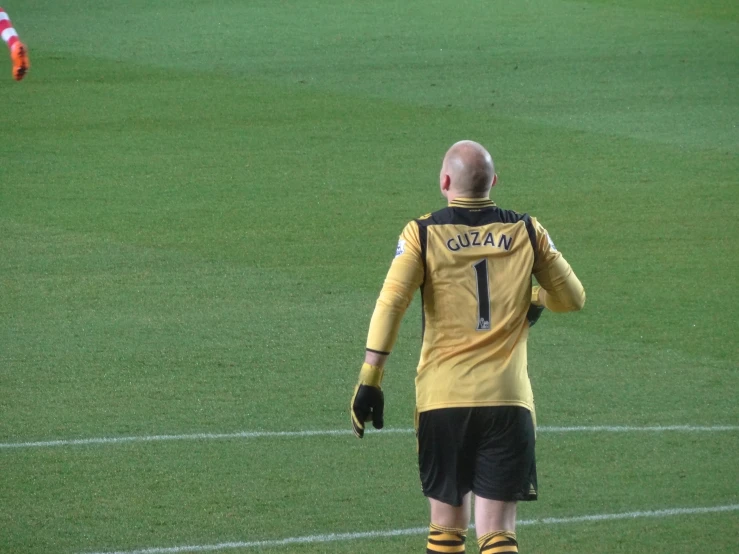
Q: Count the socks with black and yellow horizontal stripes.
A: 2